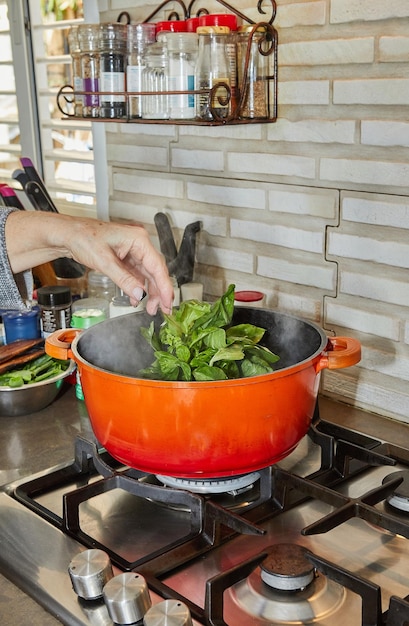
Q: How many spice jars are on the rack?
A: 11